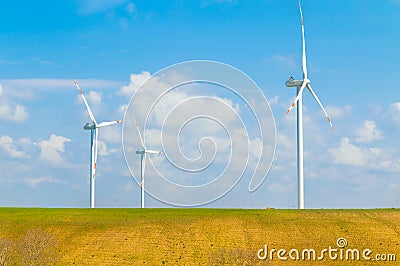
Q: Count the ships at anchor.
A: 0